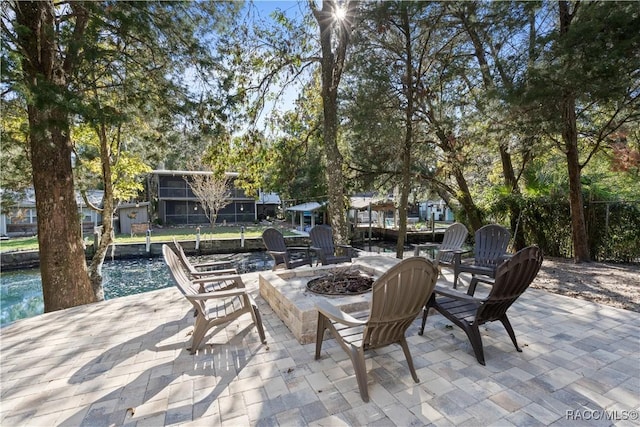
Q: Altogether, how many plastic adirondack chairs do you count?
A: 8